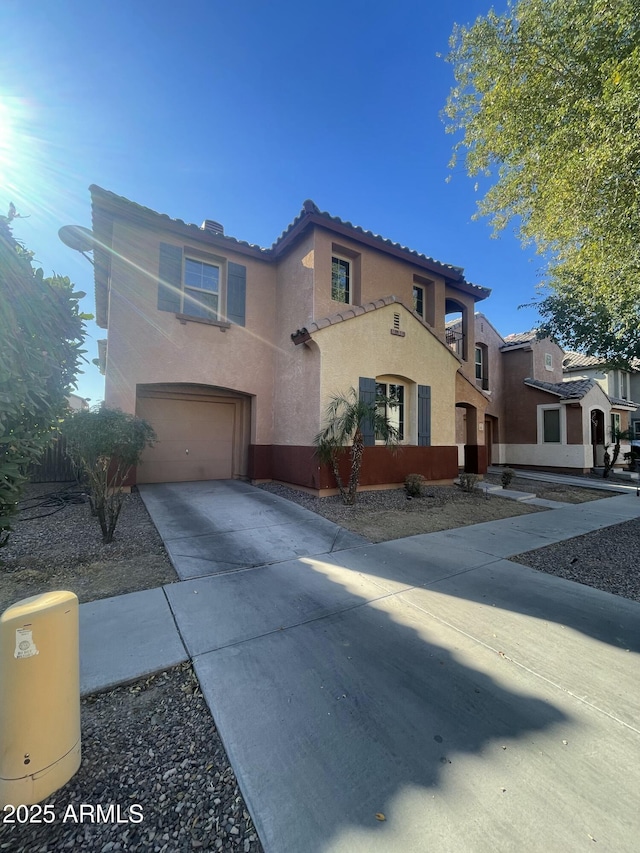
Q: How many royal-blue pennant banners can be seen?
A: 0